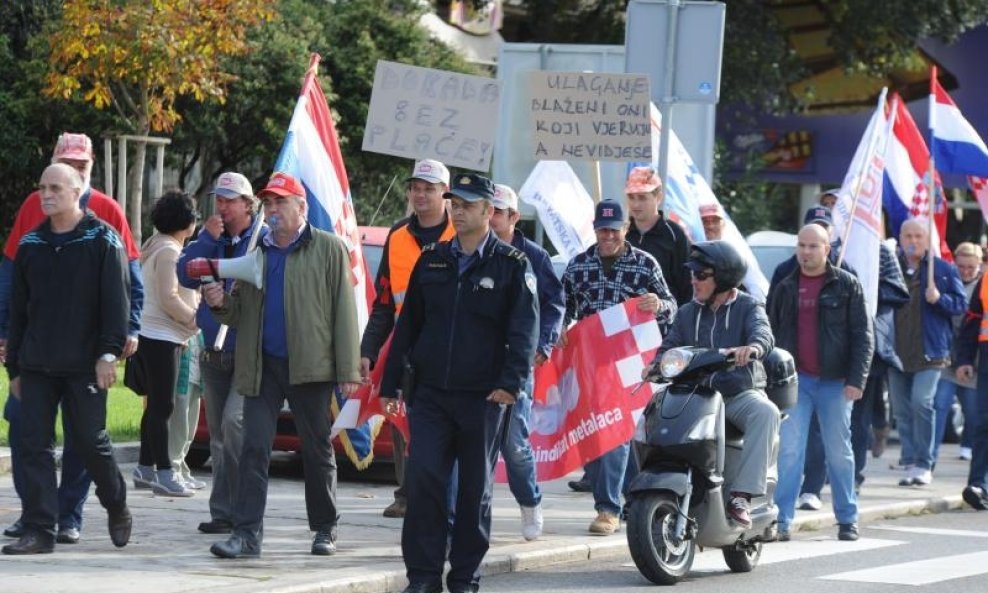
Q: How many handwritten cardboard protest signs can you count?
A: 2